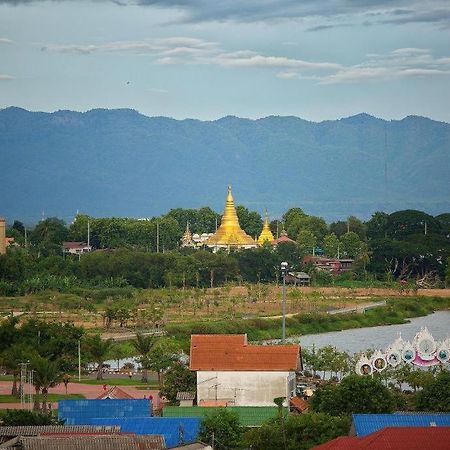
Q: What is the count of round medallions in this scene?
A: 6